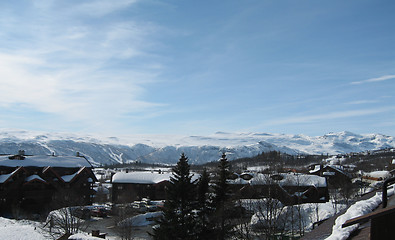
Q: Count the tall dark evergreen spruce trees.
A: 3